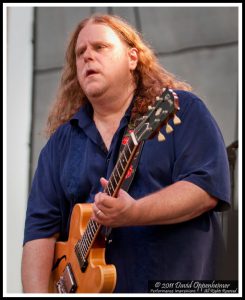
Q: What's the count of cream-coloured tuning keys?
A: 3